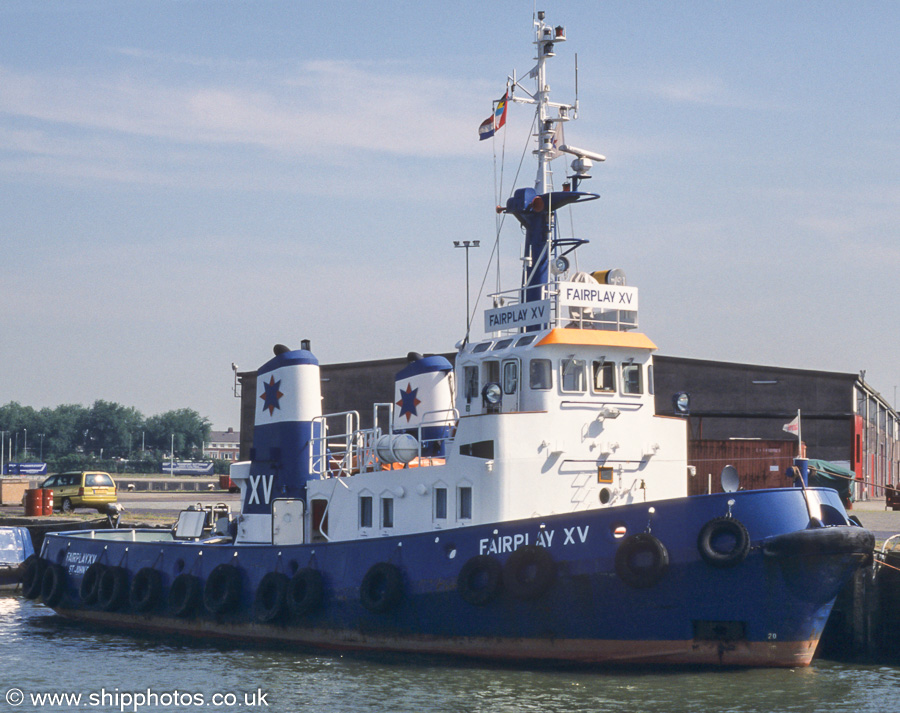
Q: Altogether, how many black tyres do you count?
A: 14